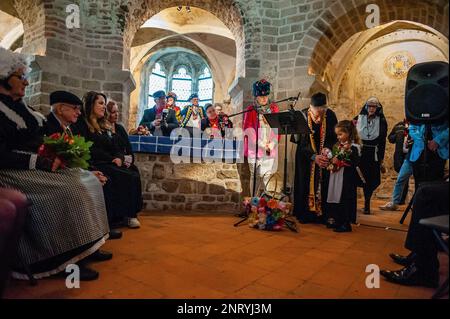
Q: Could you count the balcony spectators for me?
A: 5